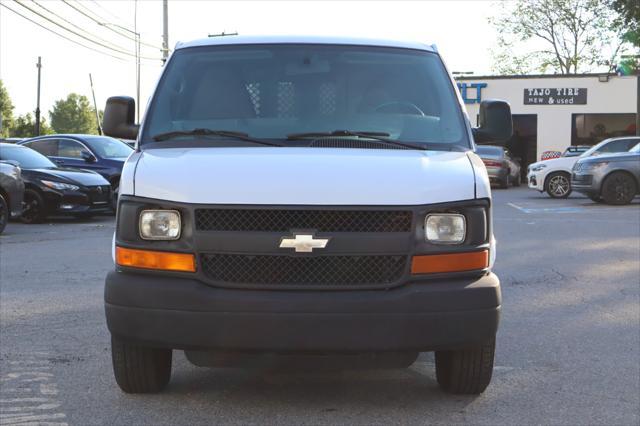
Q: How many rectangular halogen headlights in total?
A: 2